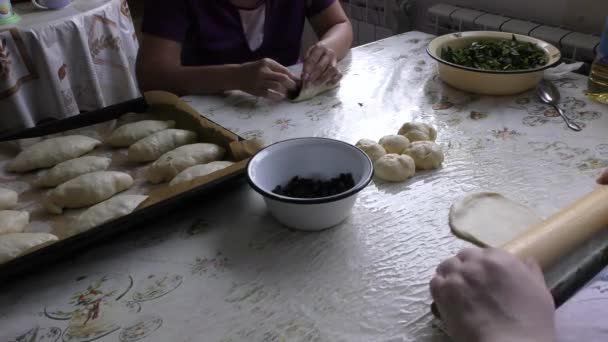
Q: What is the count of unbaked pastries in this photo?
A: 11